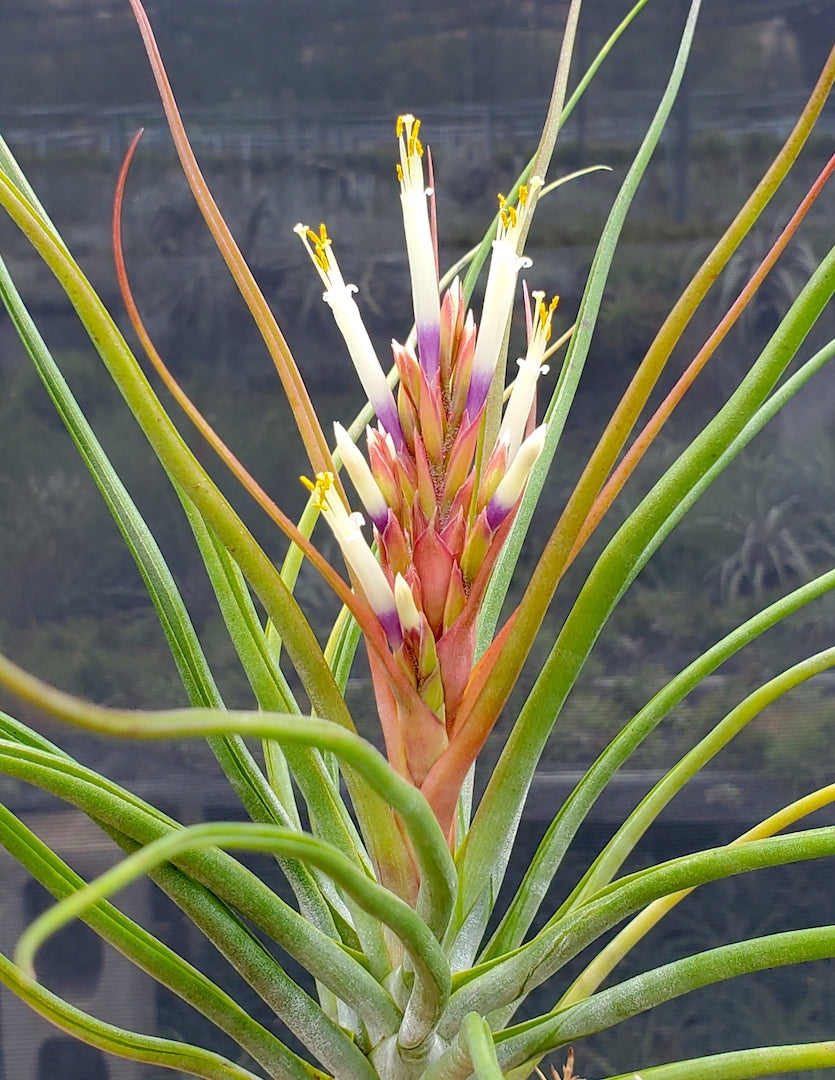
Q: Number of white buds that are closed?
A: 3